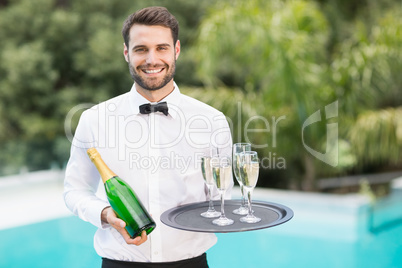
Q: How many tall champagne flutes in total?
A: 4